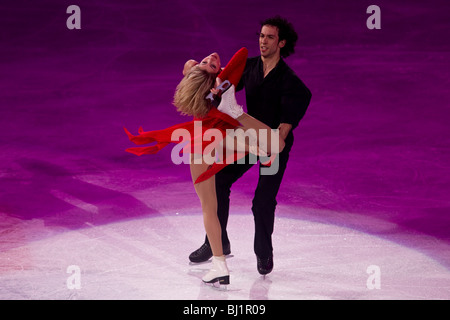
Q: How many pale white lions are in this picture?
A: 0